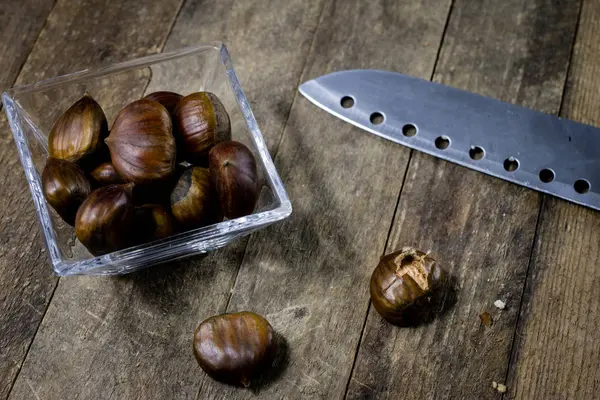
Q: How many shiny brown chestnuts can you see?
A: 12